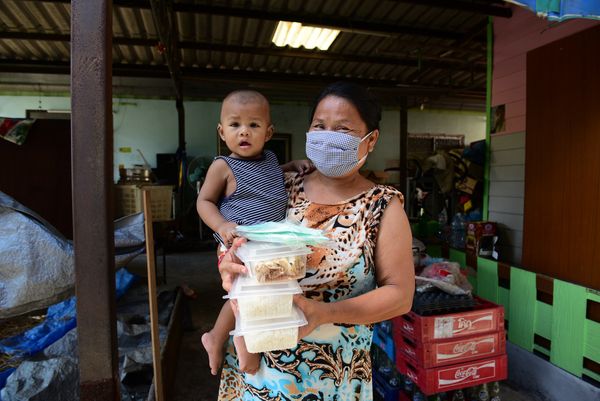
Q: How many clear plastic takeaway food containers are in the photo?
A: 3